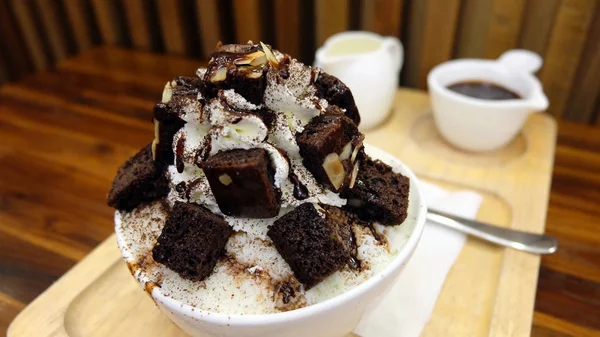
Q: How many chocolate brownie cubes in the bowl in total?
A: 9